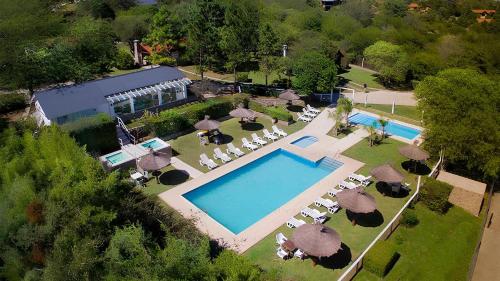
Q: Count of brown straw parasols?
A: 8